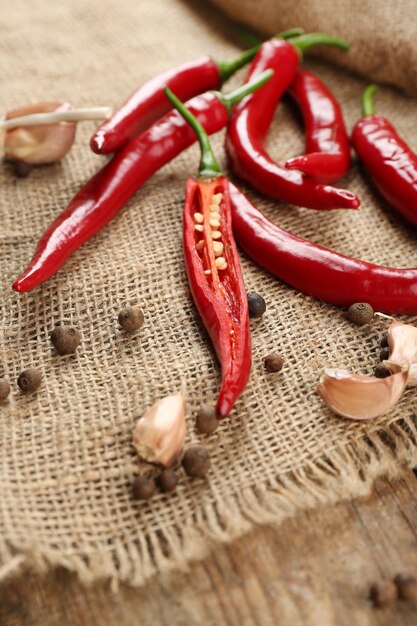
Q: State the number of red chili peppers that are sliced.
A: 1